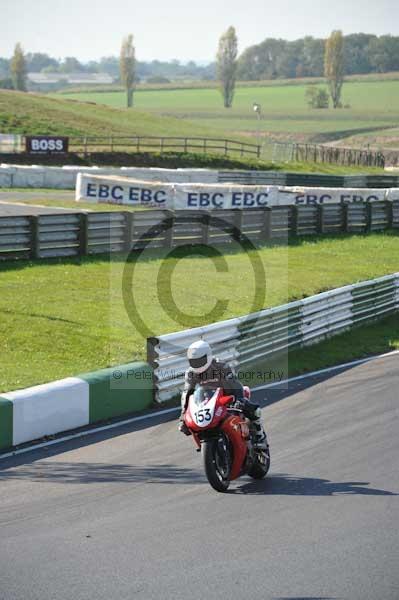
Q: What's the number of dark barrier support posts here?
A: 12